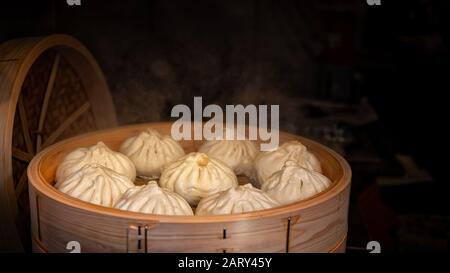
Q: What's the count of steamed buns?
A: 9